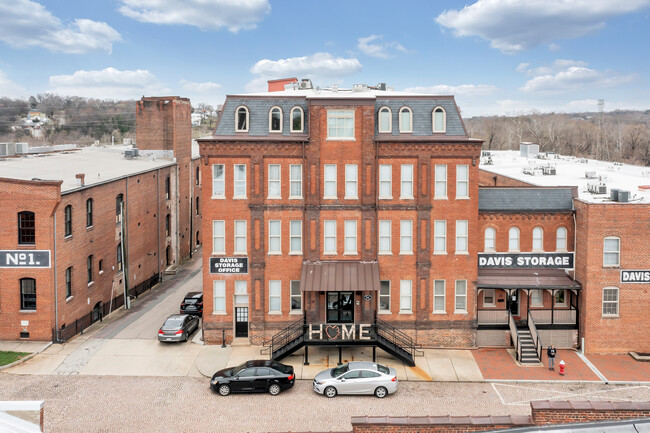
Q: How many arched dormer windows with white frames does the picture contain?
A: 6